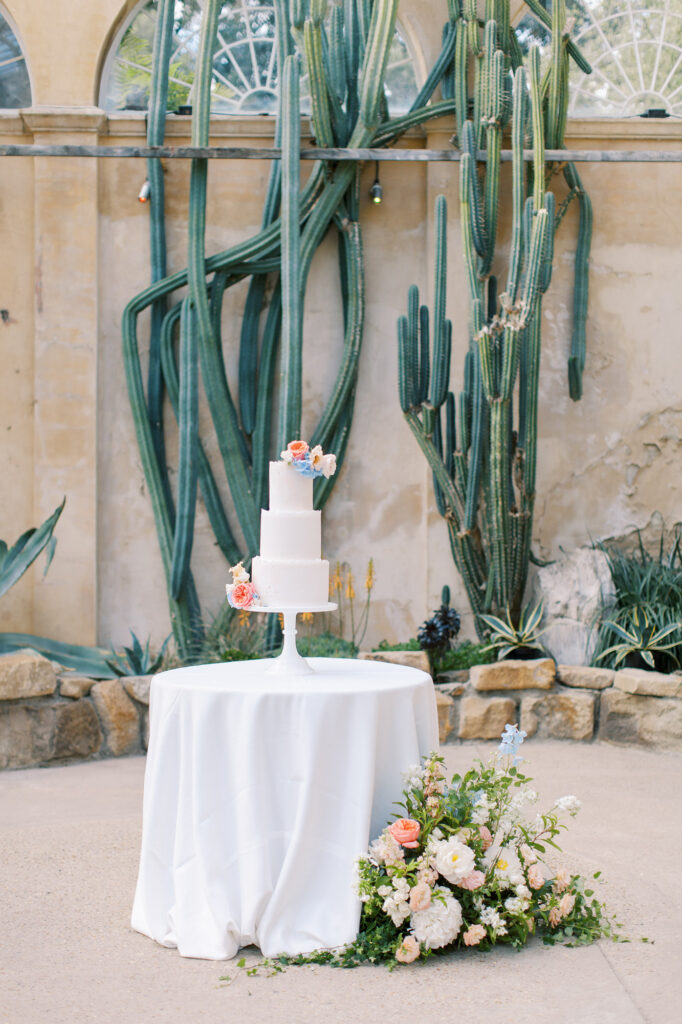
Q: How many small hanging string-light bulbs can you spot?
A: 2